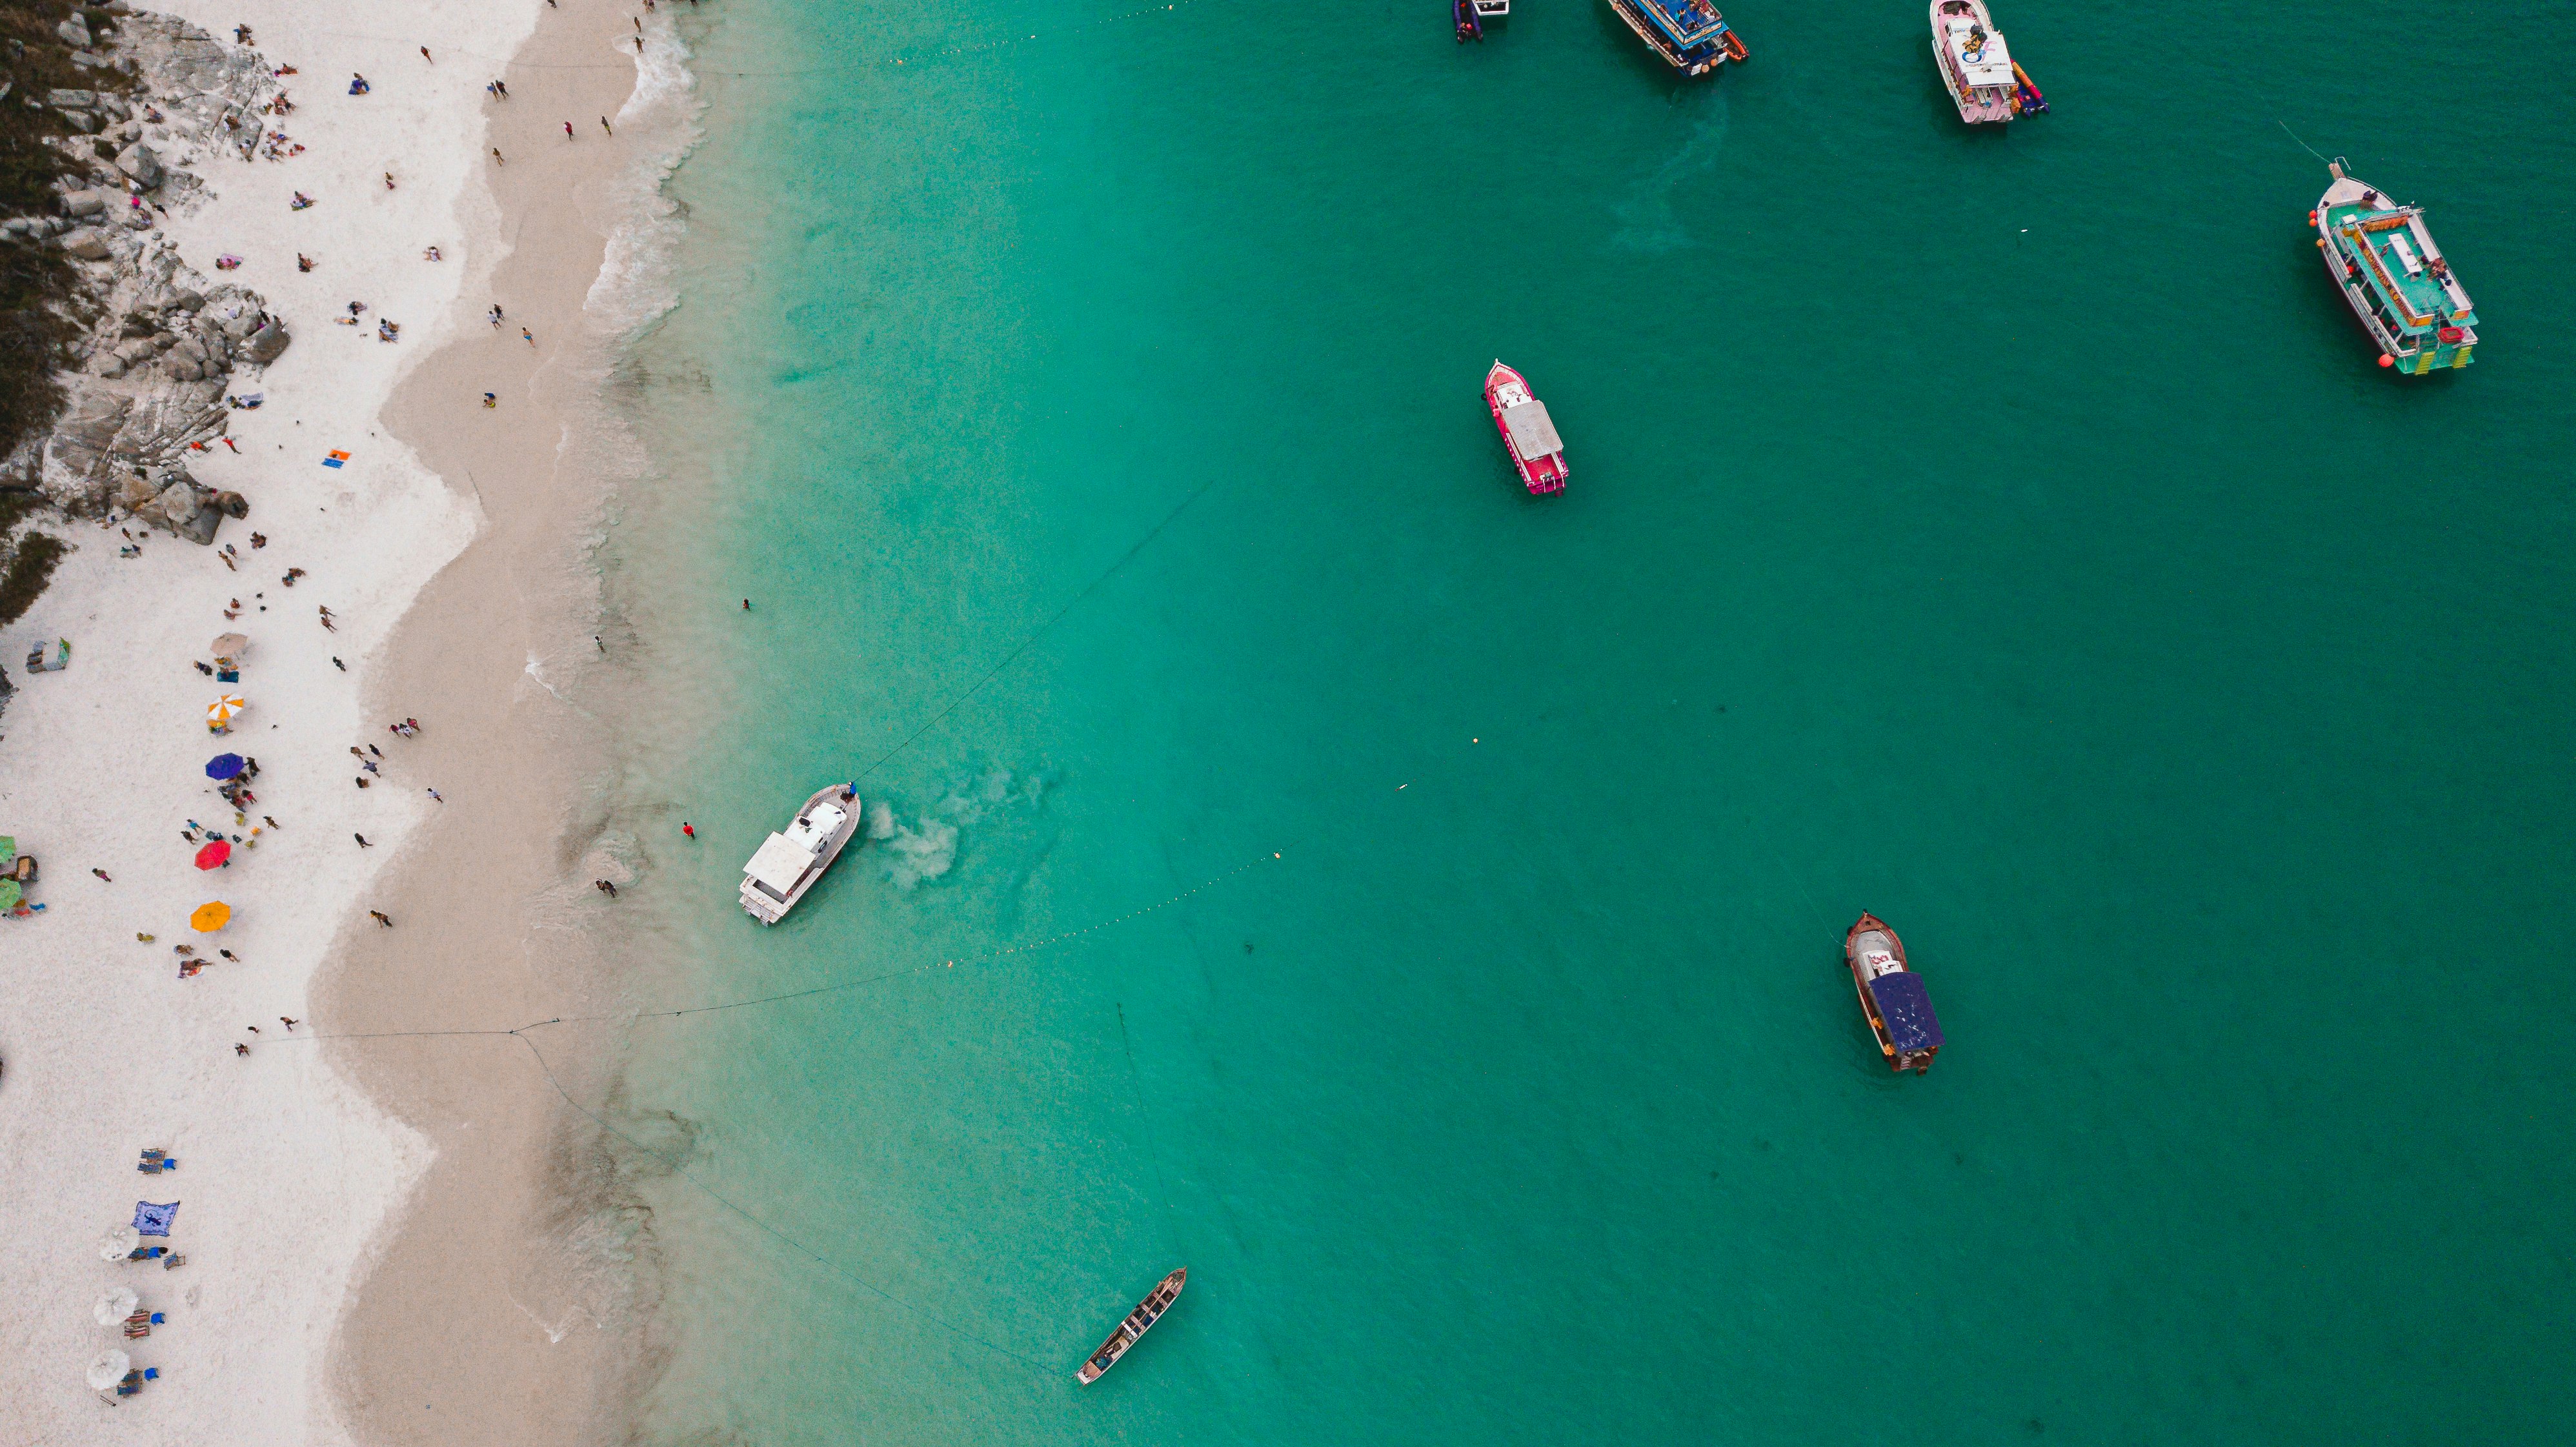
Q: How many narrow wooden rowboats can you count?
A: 1